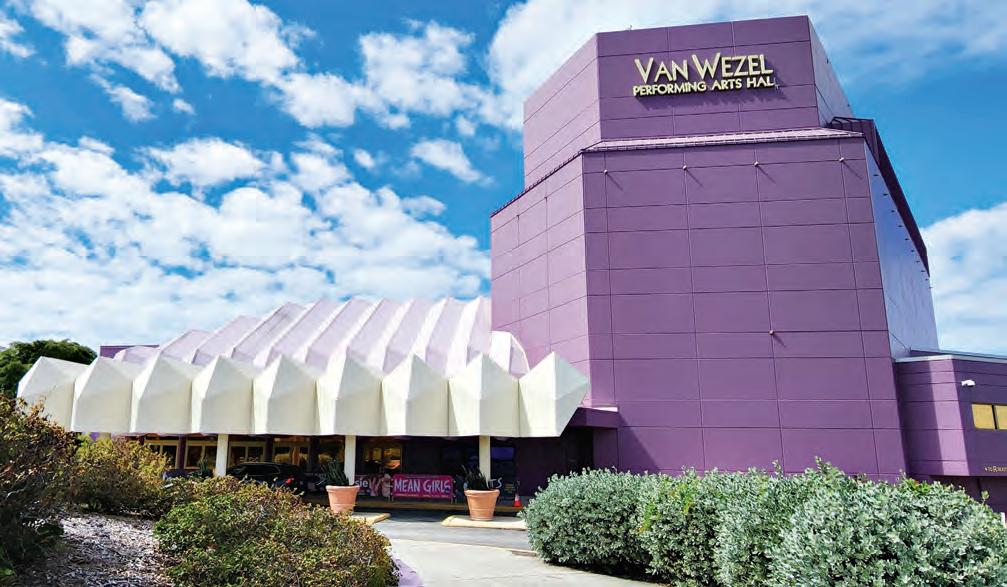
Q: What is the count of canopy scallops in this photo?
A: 9